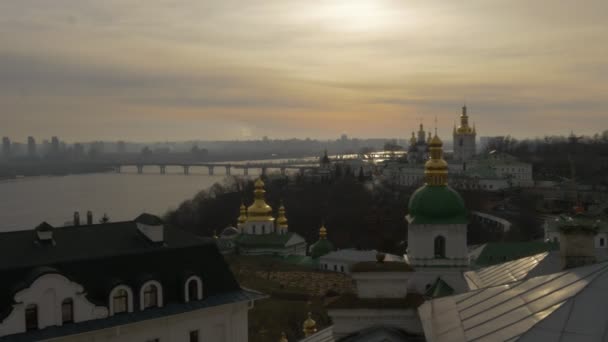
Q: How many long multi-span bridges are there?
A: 1